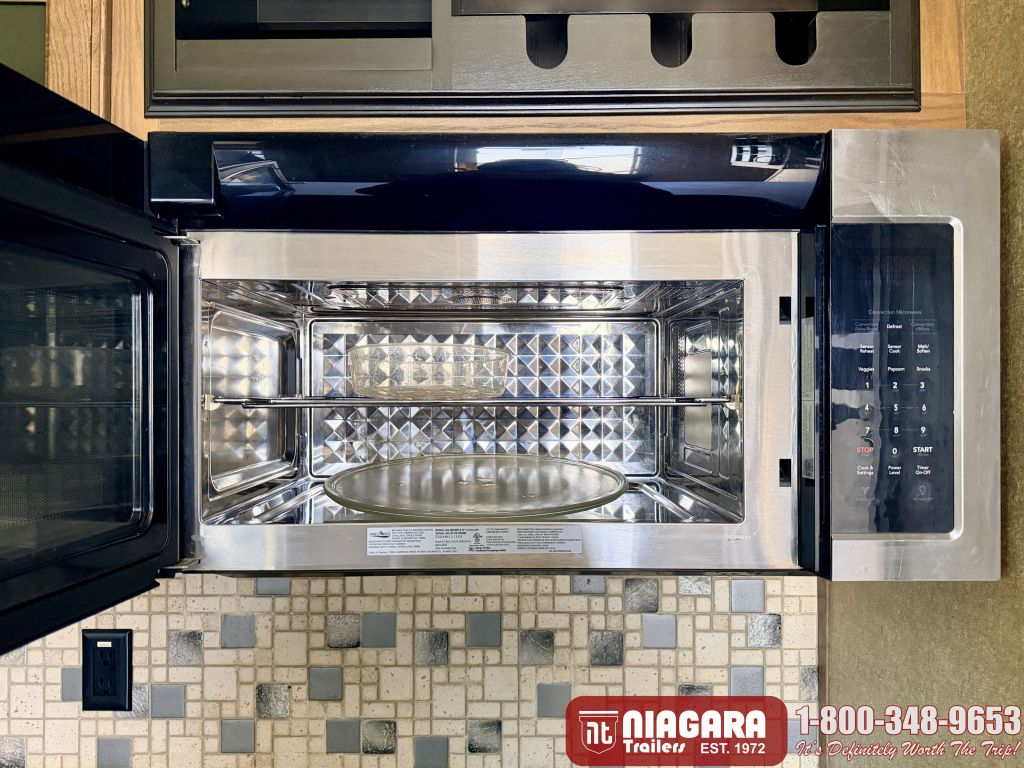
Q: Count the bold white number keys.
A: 10